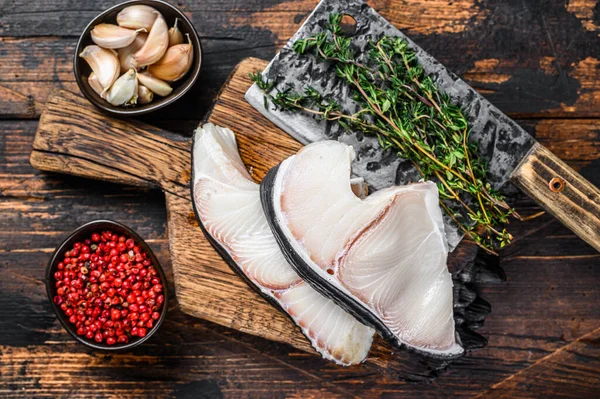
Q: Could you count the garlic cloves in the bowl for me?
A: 11